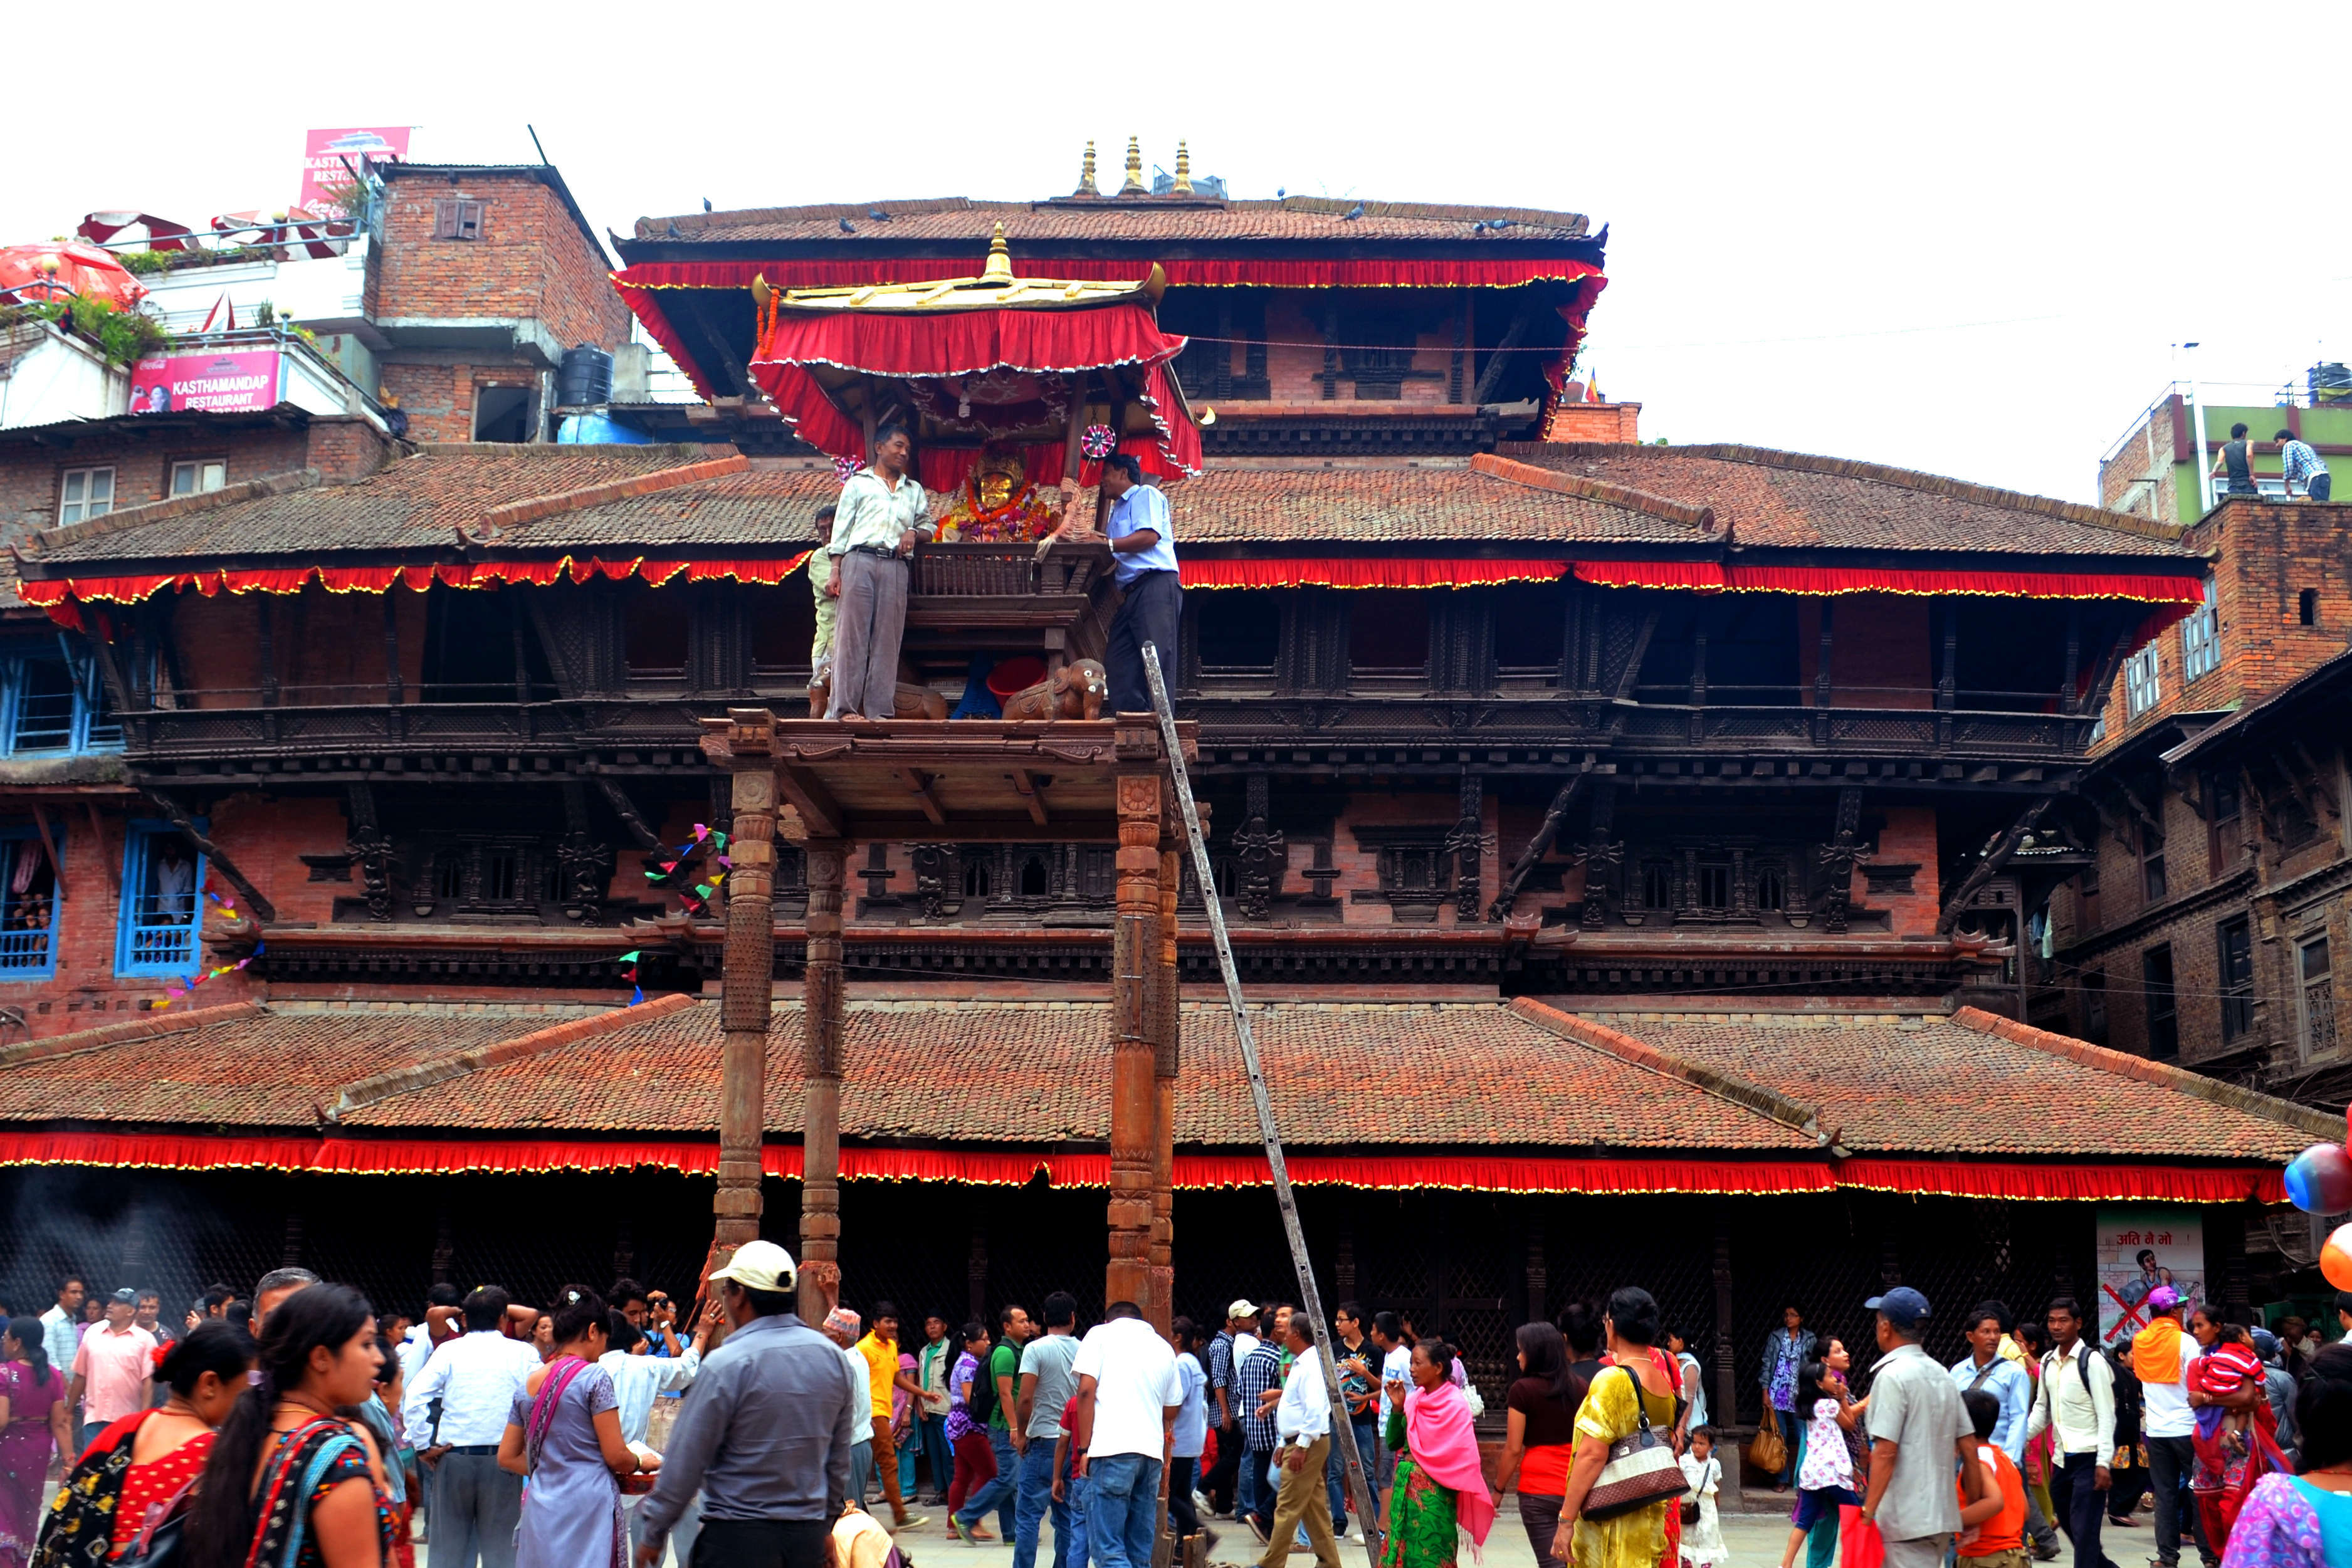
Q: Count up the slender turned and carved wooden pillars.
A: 4